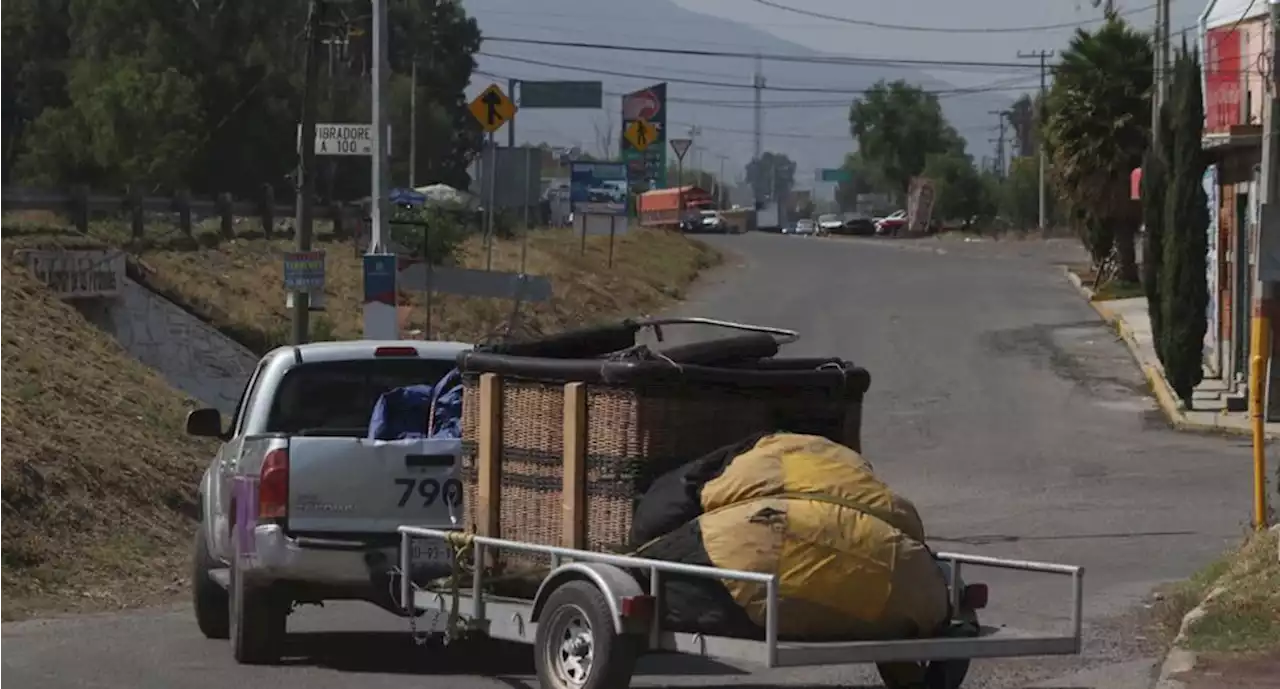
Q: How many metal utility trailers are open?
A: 1